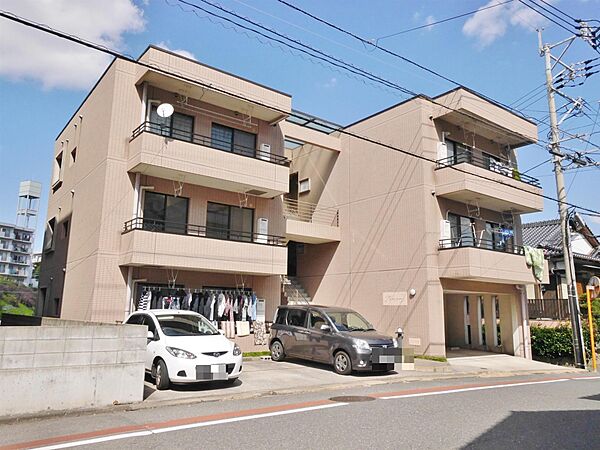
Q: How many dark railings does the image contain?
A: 4